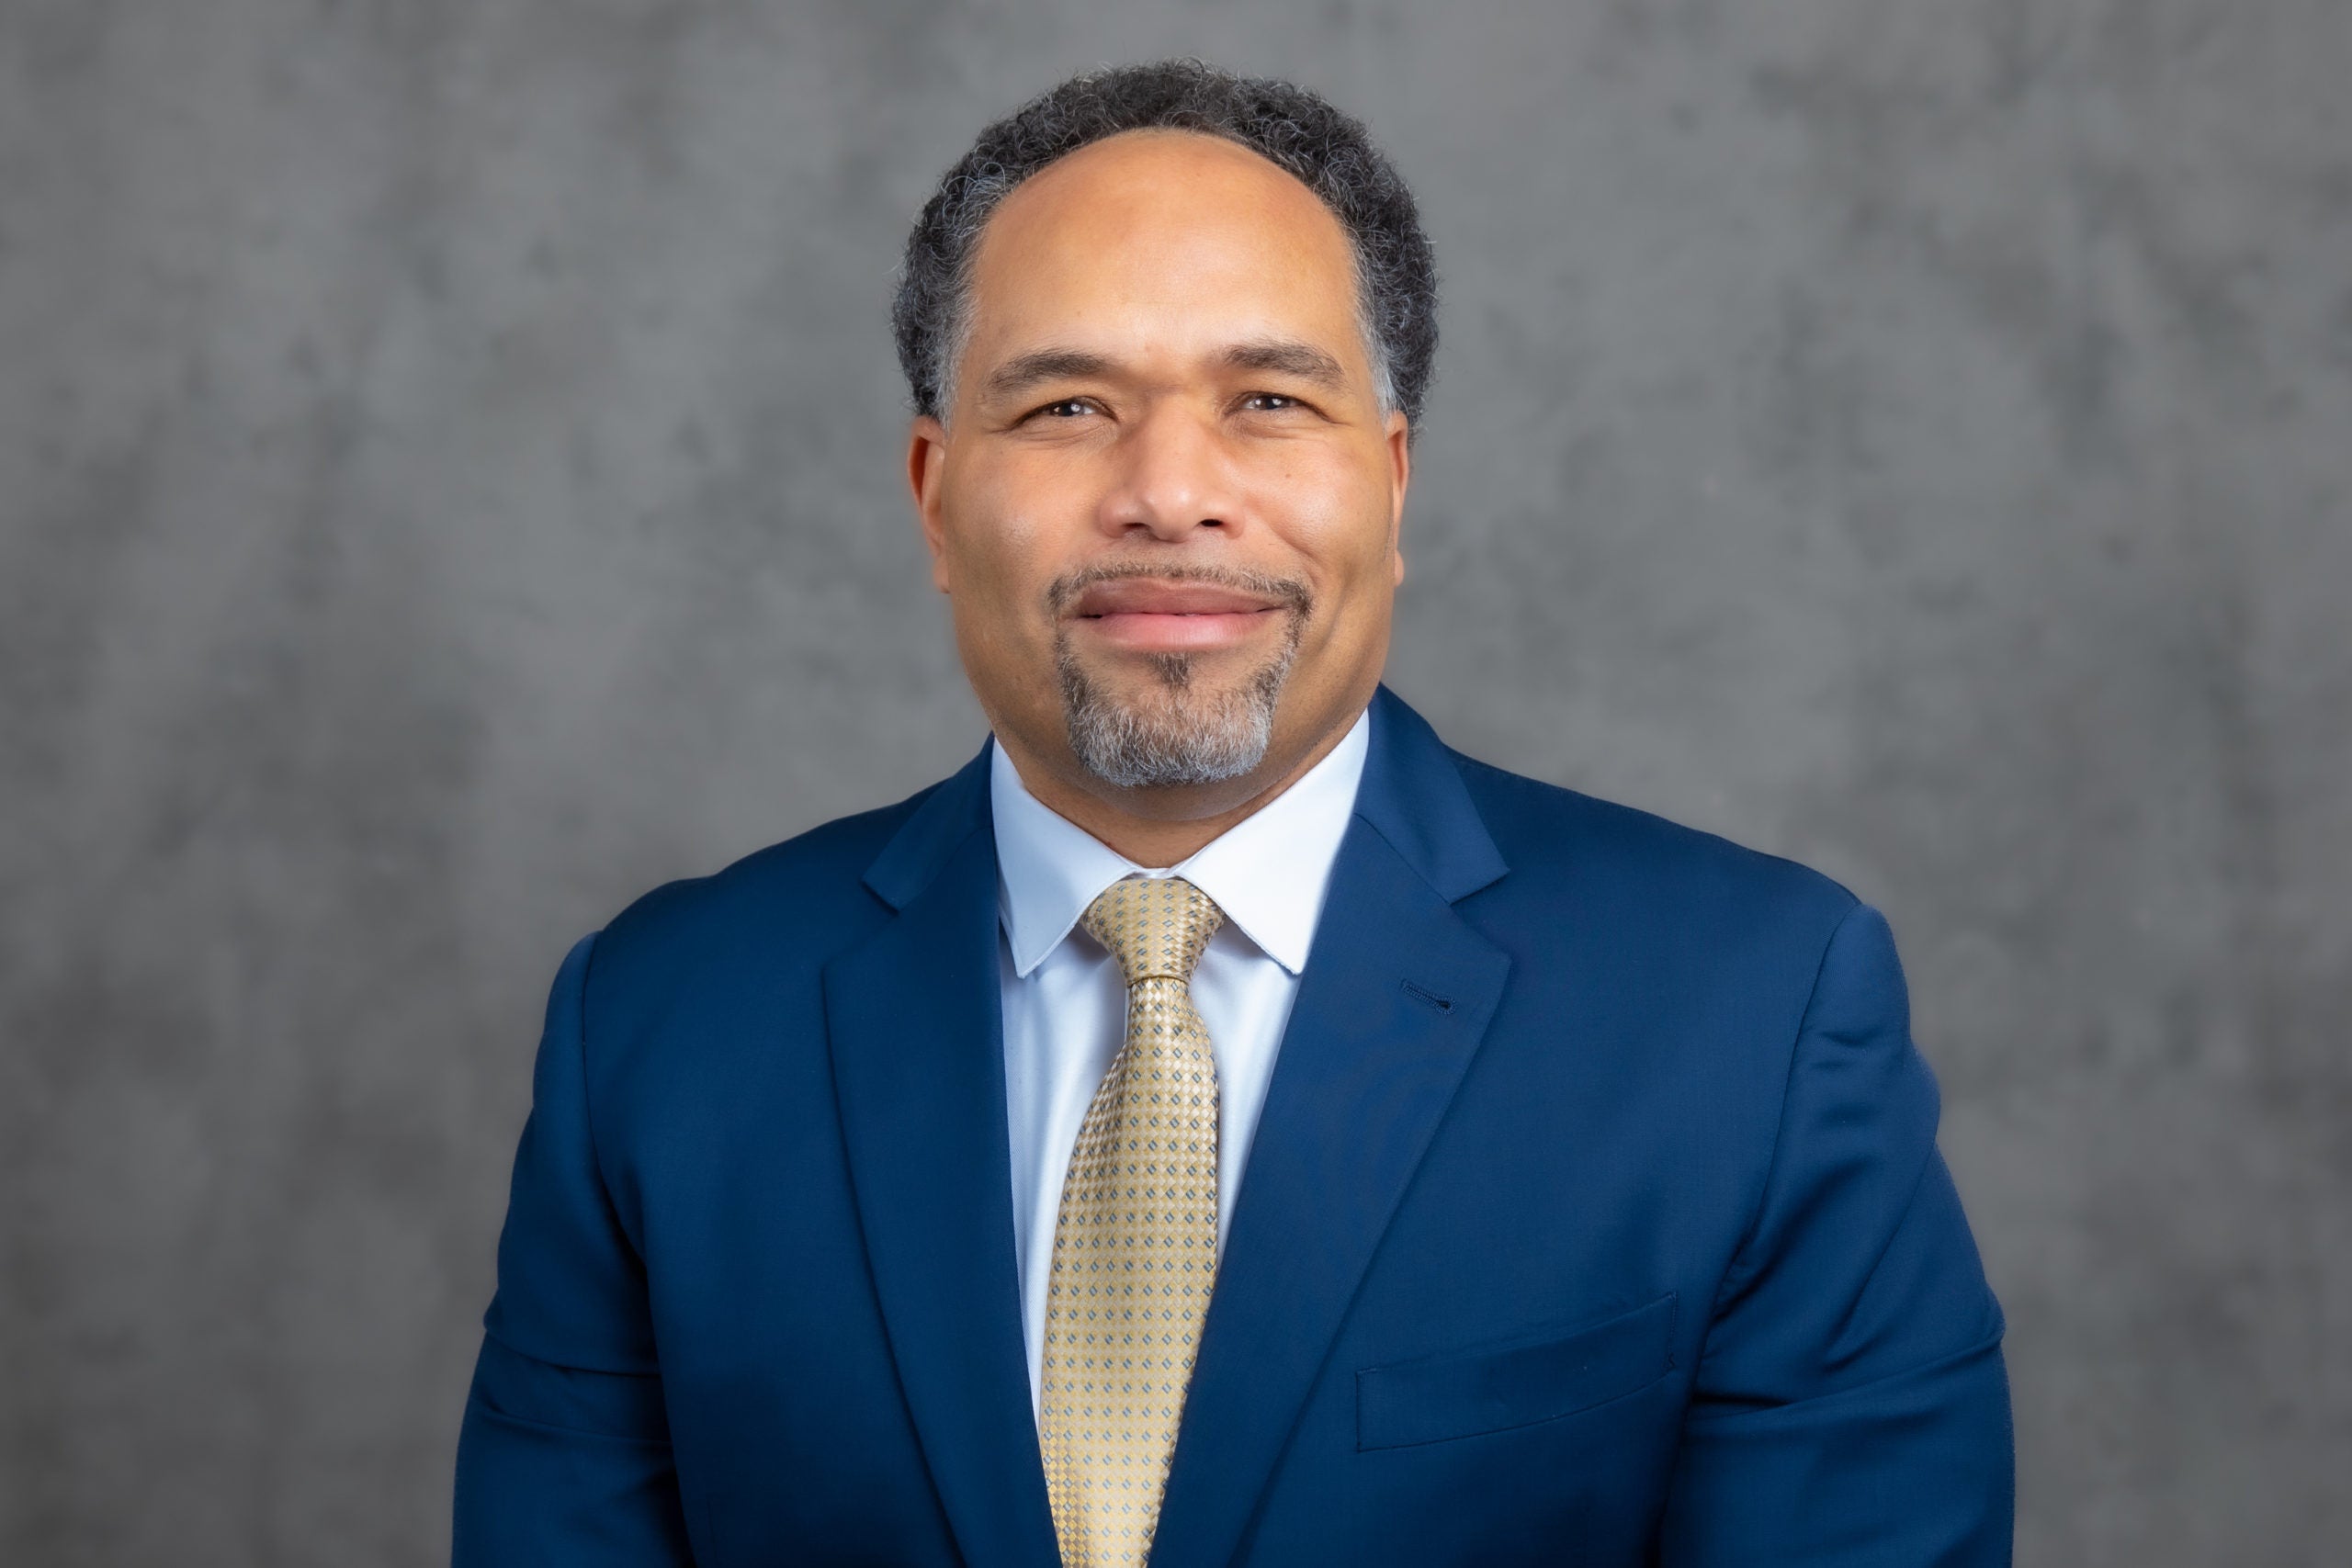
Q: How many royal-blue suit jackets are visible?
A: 1